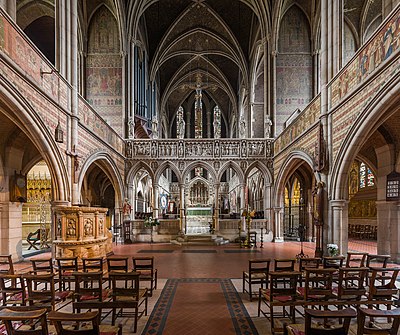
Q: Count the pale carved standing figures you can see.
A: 6